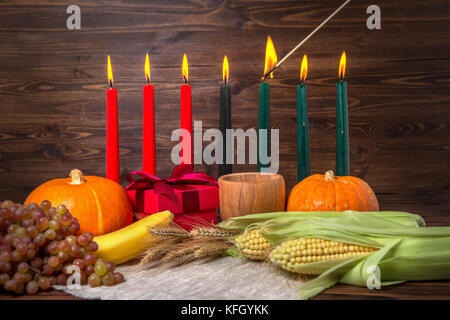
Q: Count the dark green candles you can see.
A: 3